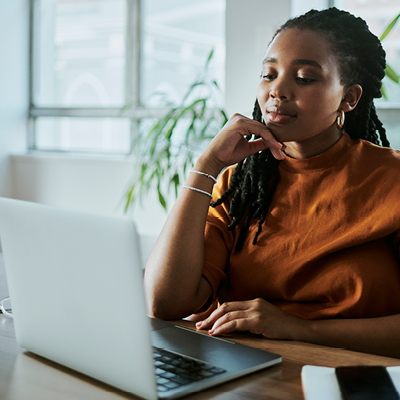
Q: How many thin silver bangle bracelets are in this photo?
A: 2